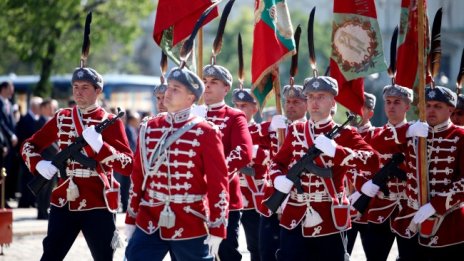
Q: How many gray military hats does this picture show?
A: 11